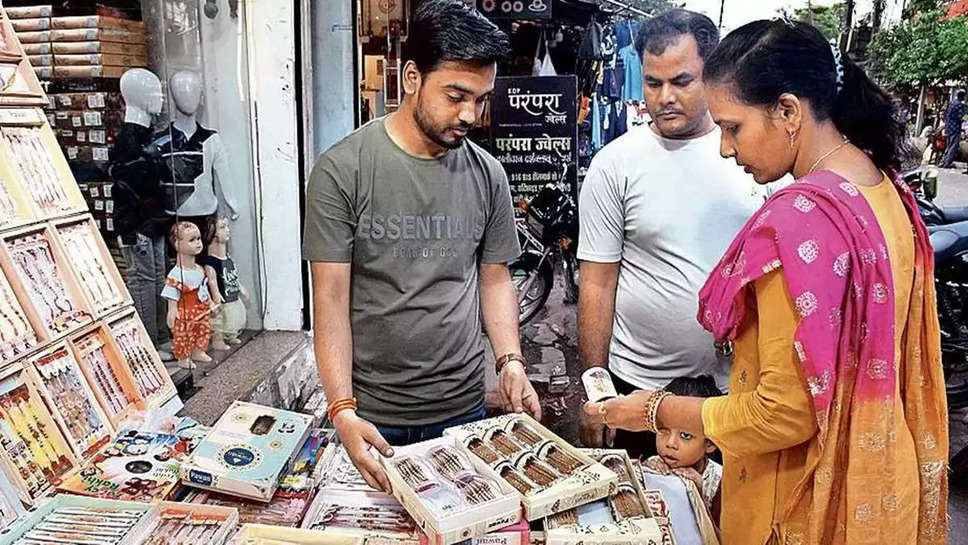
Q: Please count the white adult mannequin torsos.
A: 2